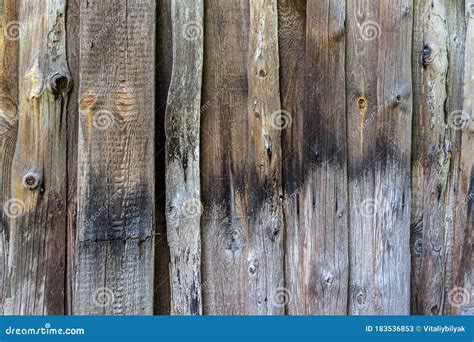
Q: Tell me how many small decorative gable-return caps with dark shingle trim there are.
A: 0